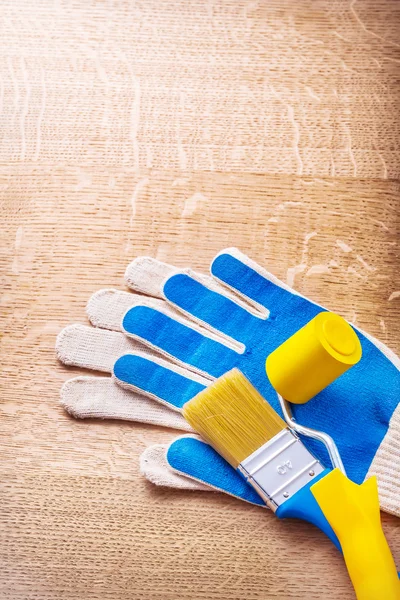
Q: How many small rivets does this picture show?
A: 2